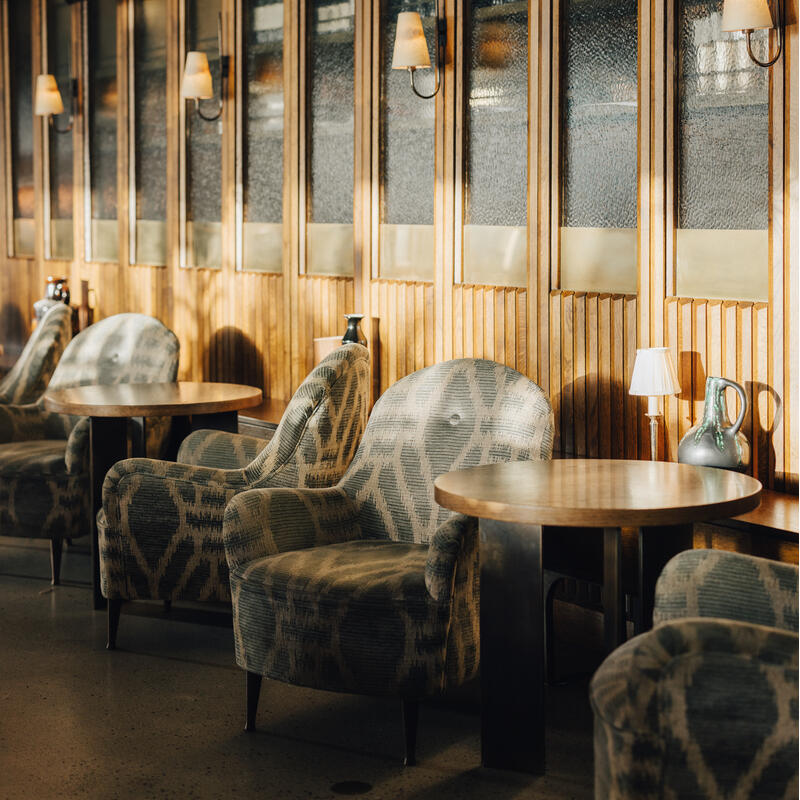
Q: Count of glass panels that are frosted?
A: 11